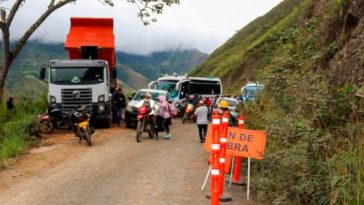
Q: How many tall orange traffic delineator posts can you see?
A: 3